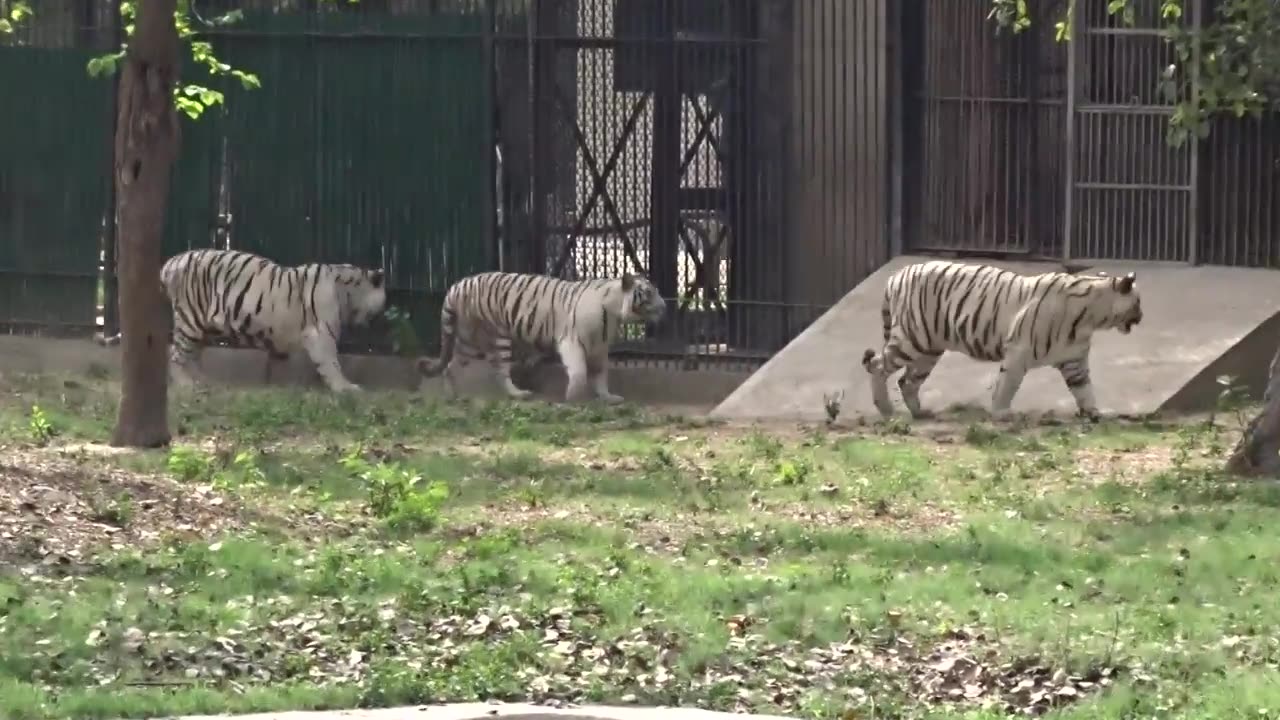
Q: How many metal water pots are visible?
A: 0